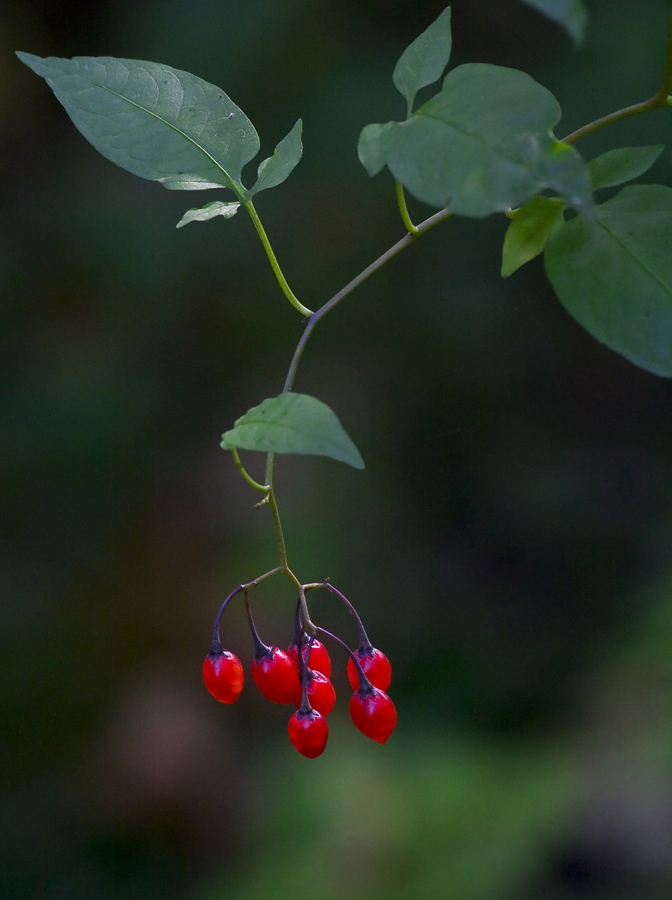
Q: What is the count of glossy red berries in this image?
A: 7